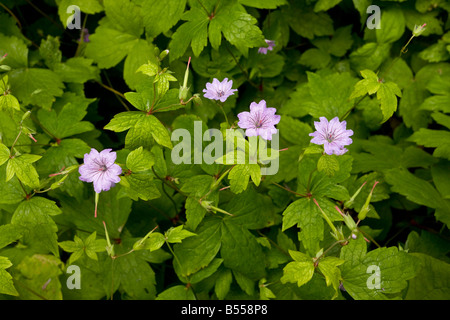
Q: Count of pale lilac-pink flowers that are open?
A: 4